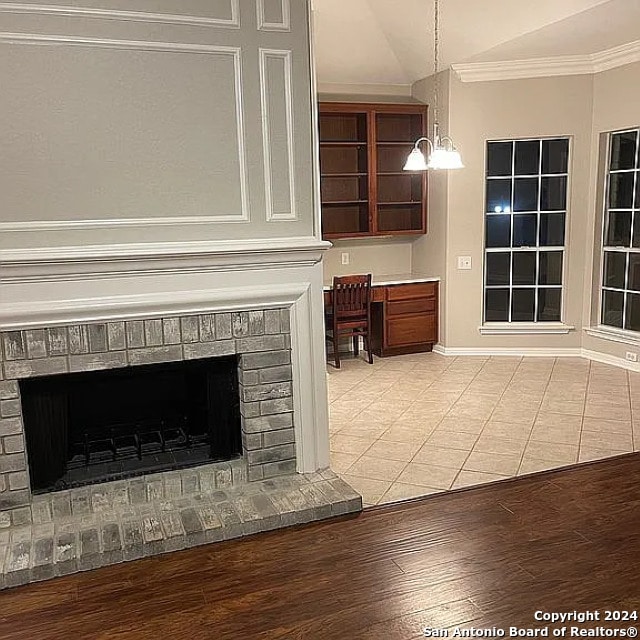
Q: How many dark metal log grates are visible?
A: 1